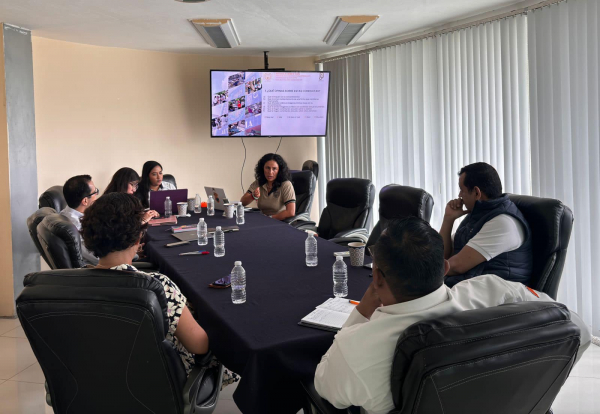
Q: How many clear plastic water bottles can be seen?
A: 9